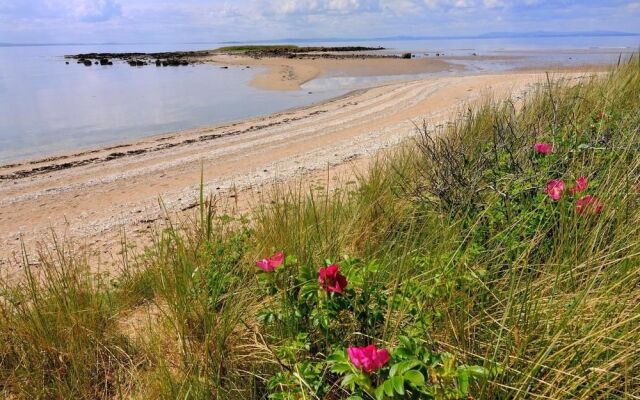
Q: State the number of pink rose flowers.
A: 7